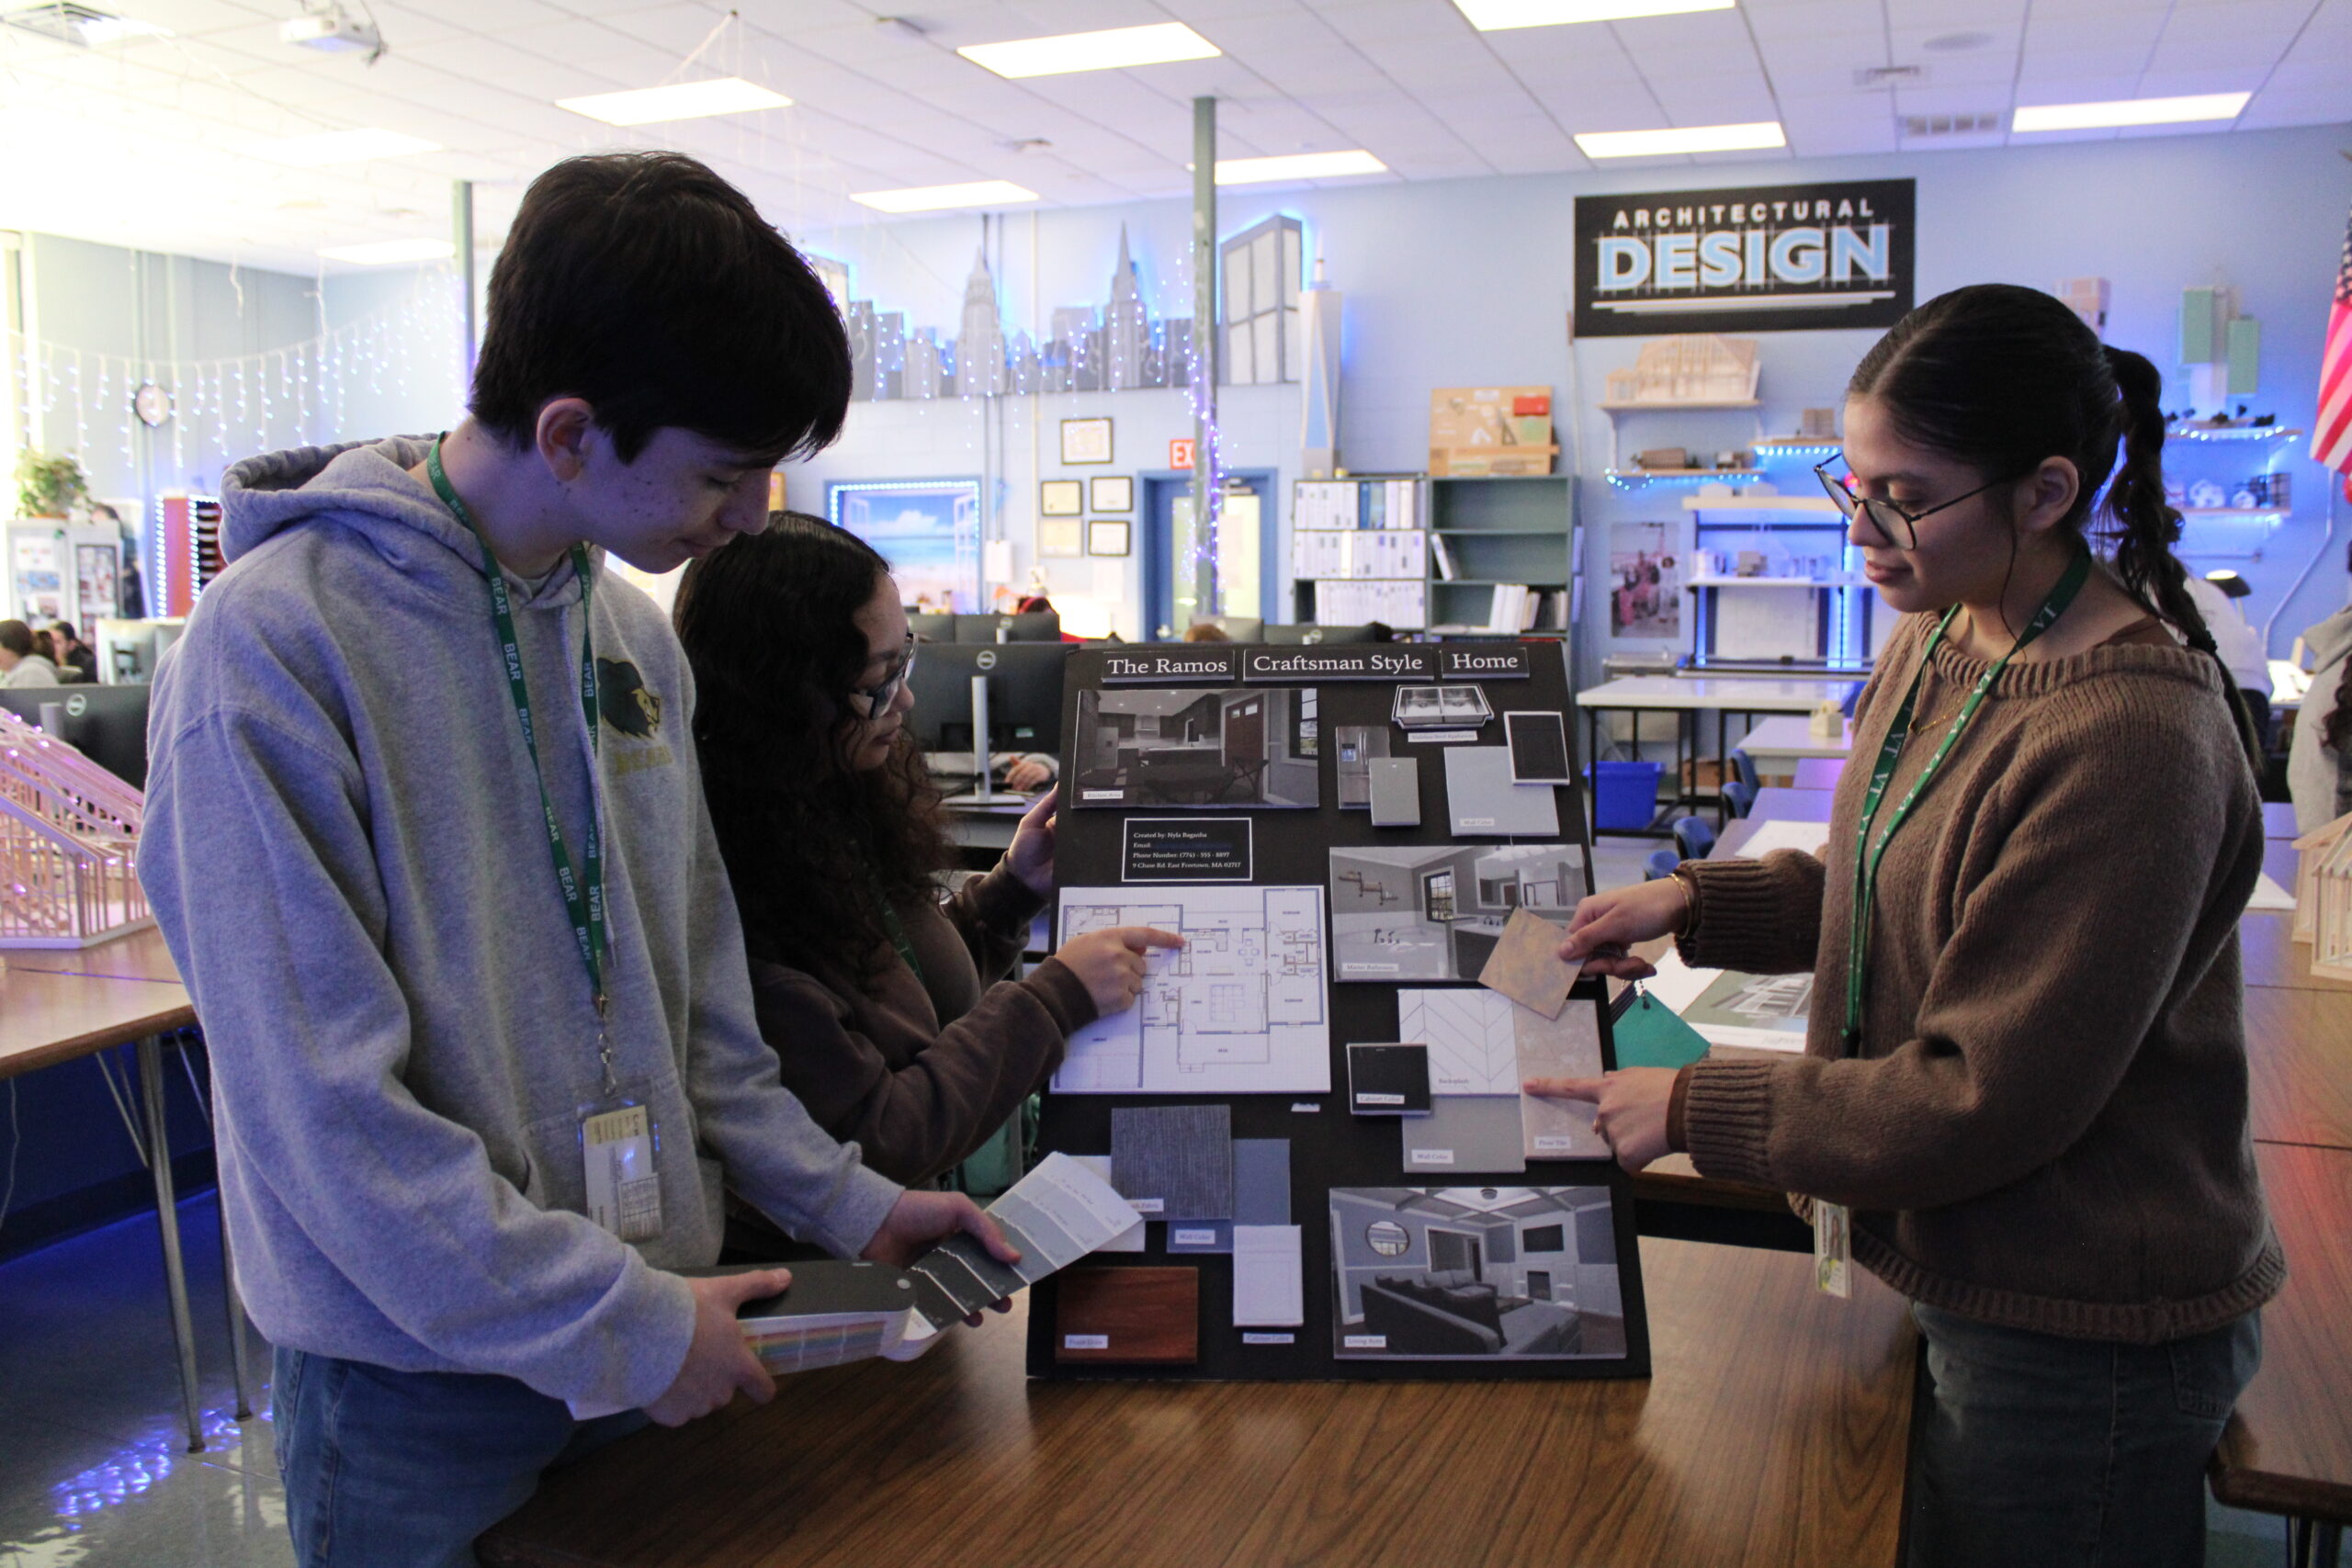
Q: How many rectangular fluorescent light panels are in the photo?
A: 9